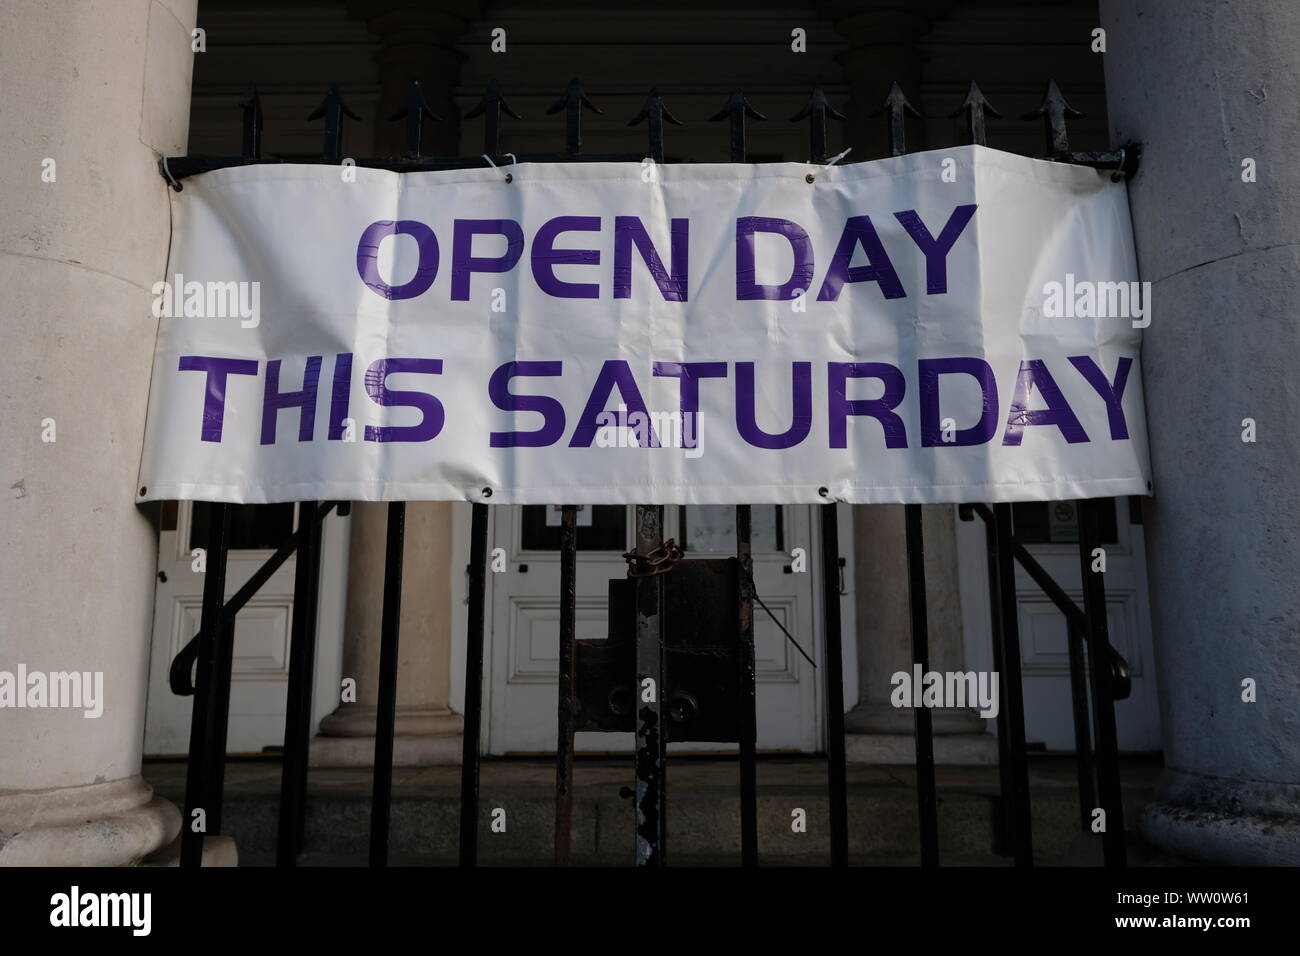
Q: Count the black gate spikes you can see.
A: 11